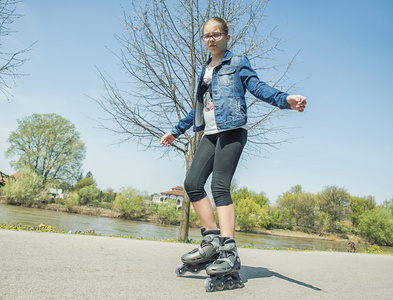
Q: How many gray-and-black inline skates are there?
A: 2